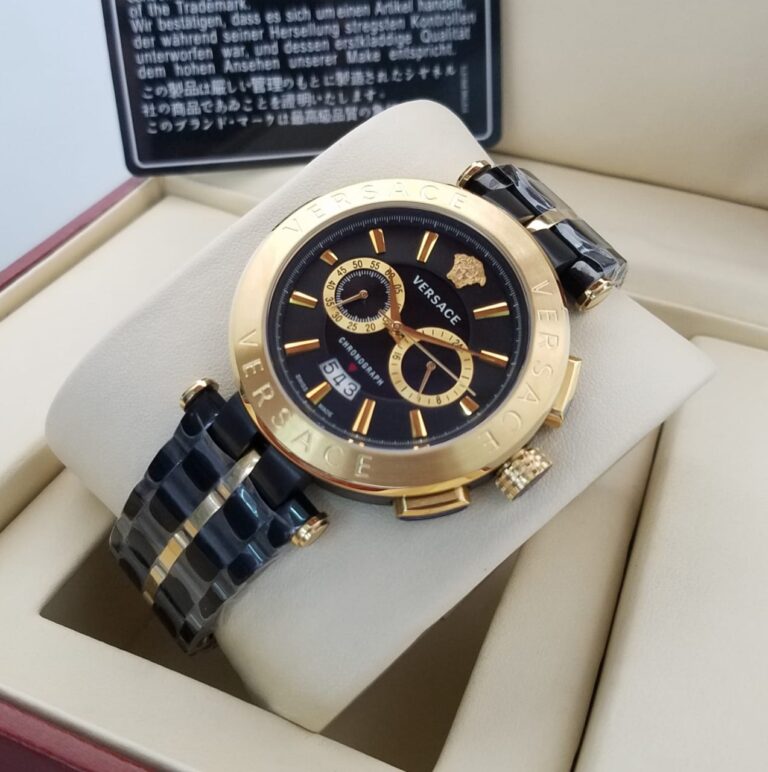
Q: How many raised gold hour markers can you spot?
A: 11